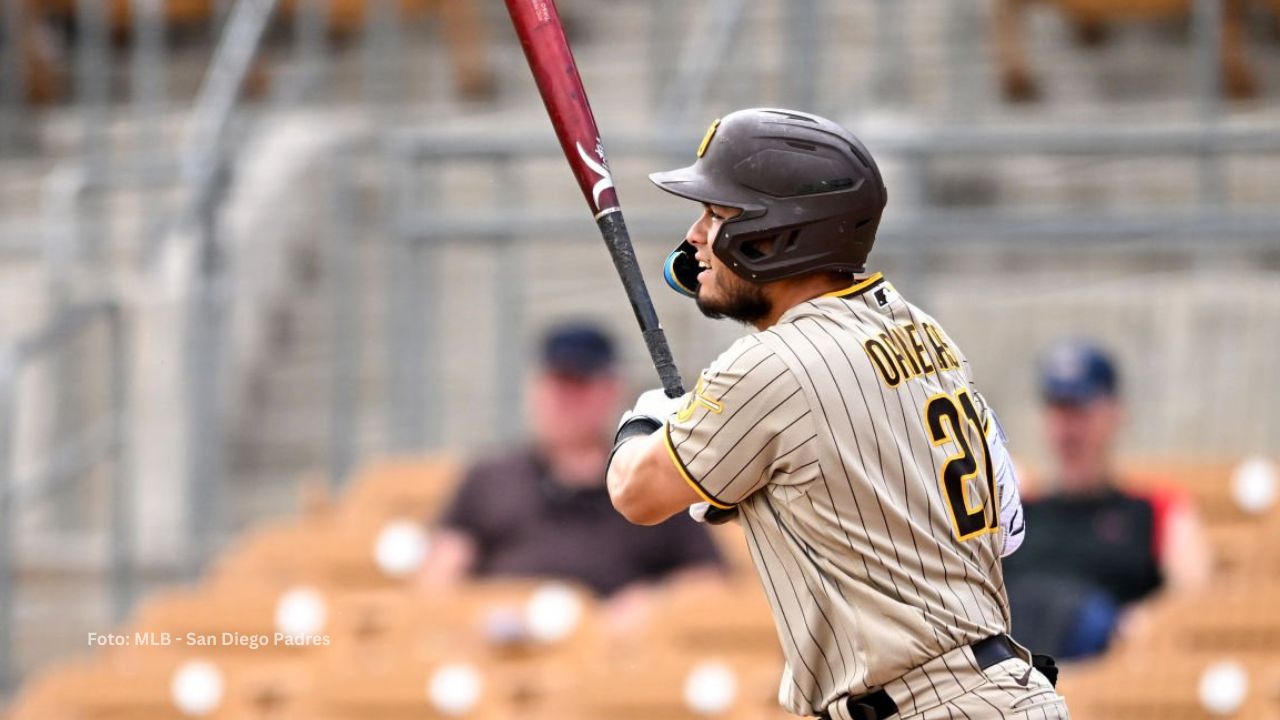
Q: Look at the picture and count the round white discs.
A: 8